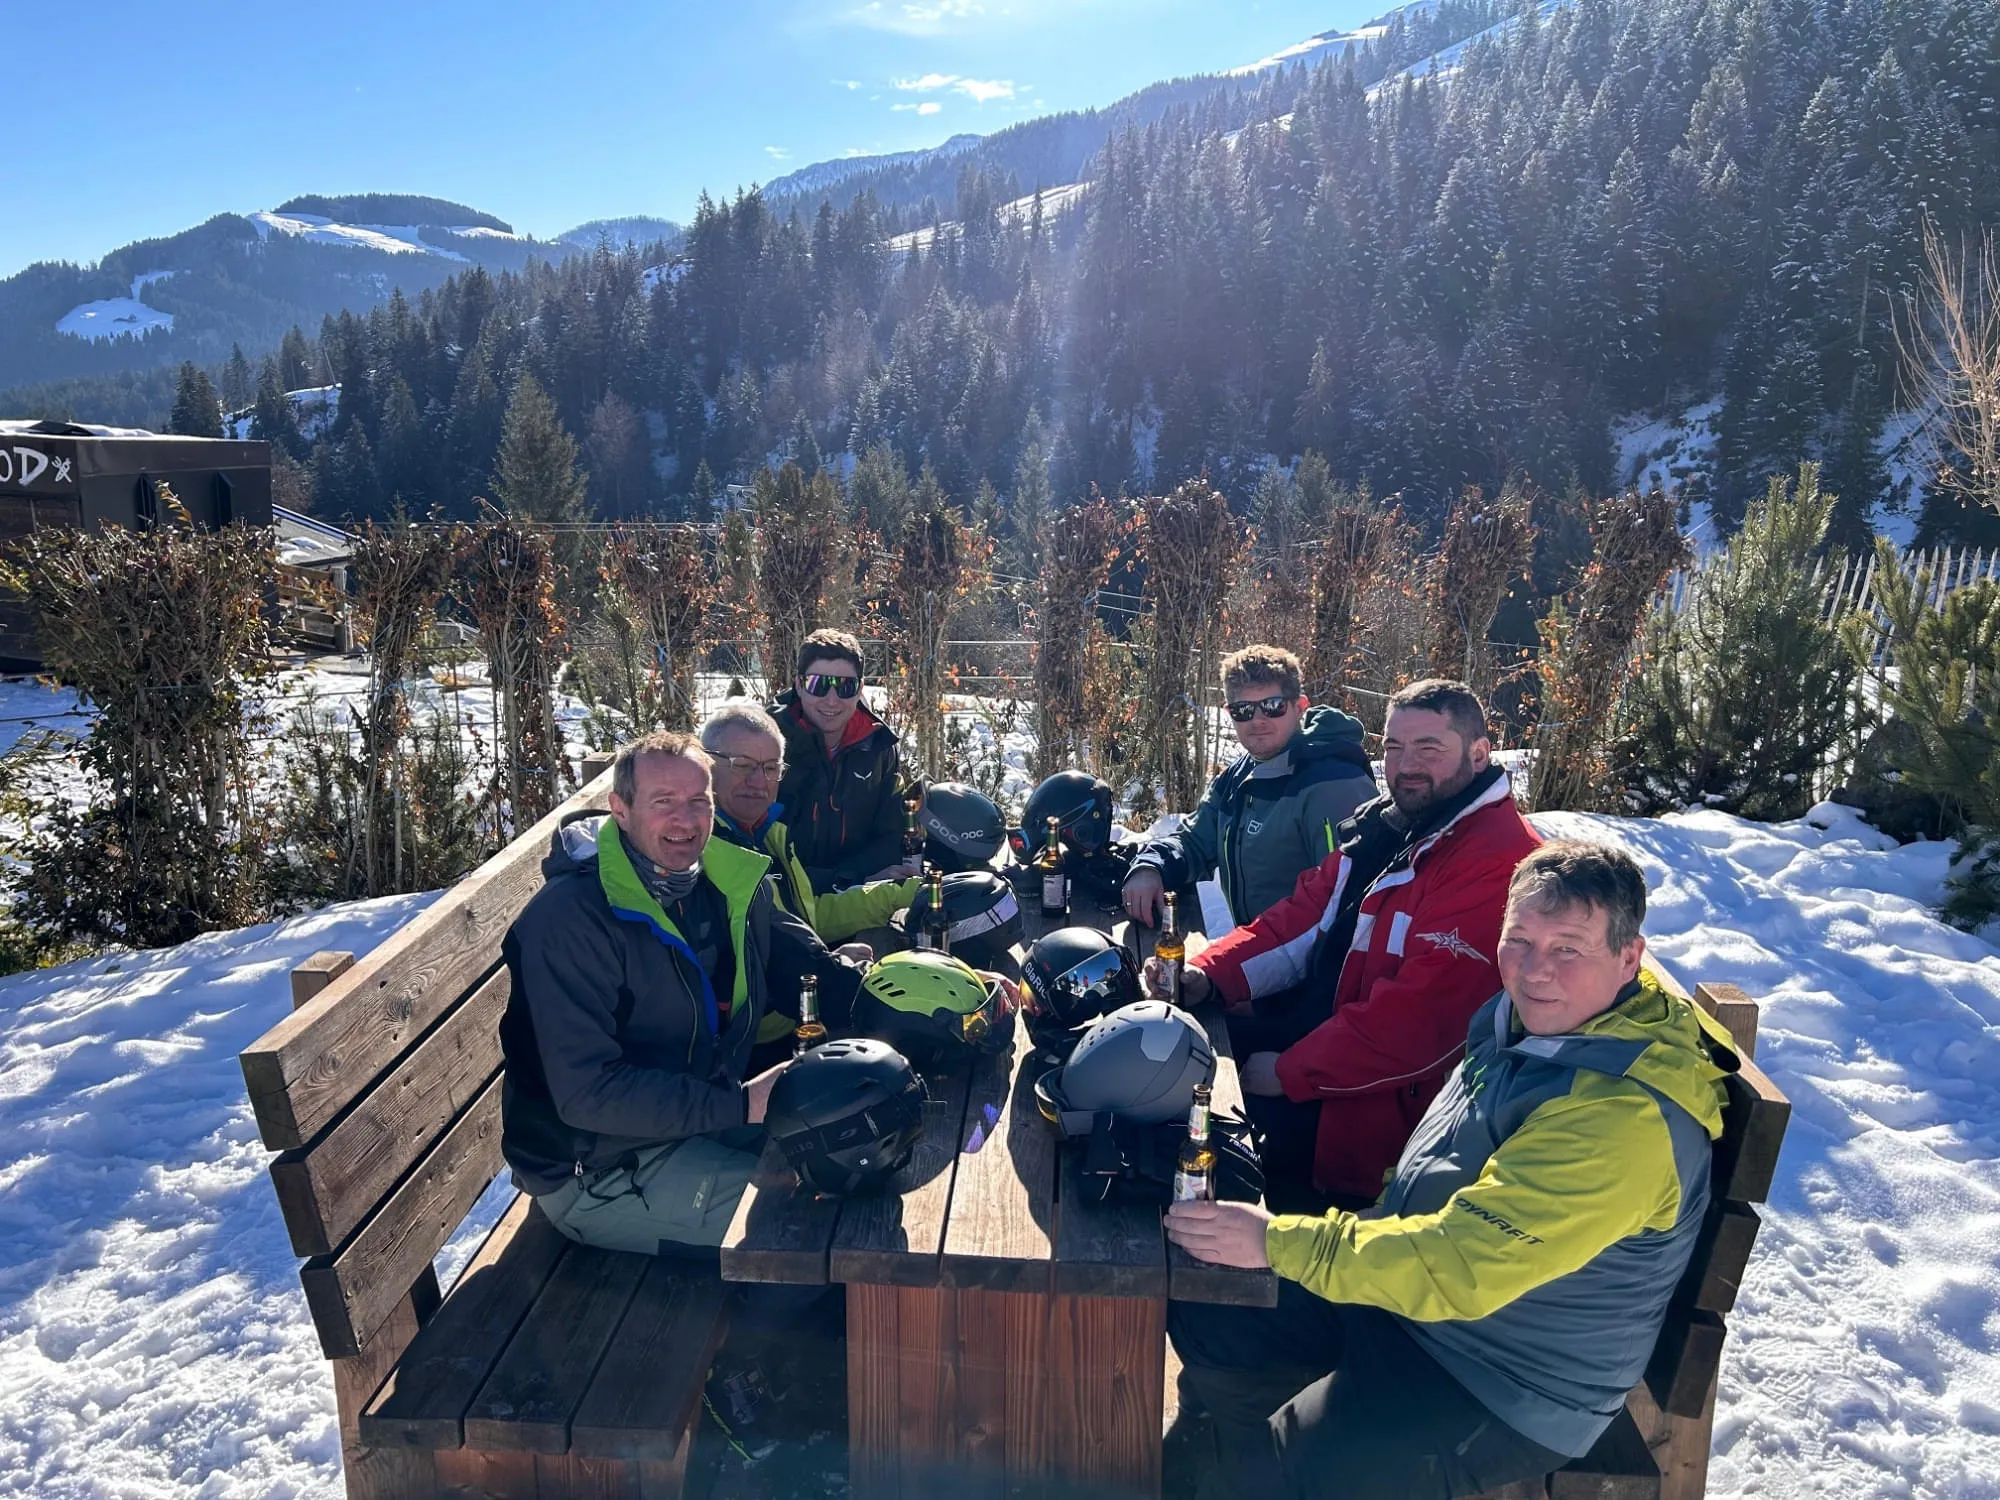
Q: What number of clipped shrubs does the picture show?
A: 11